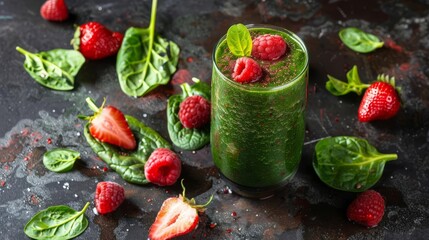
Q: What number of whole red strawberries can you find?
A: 2